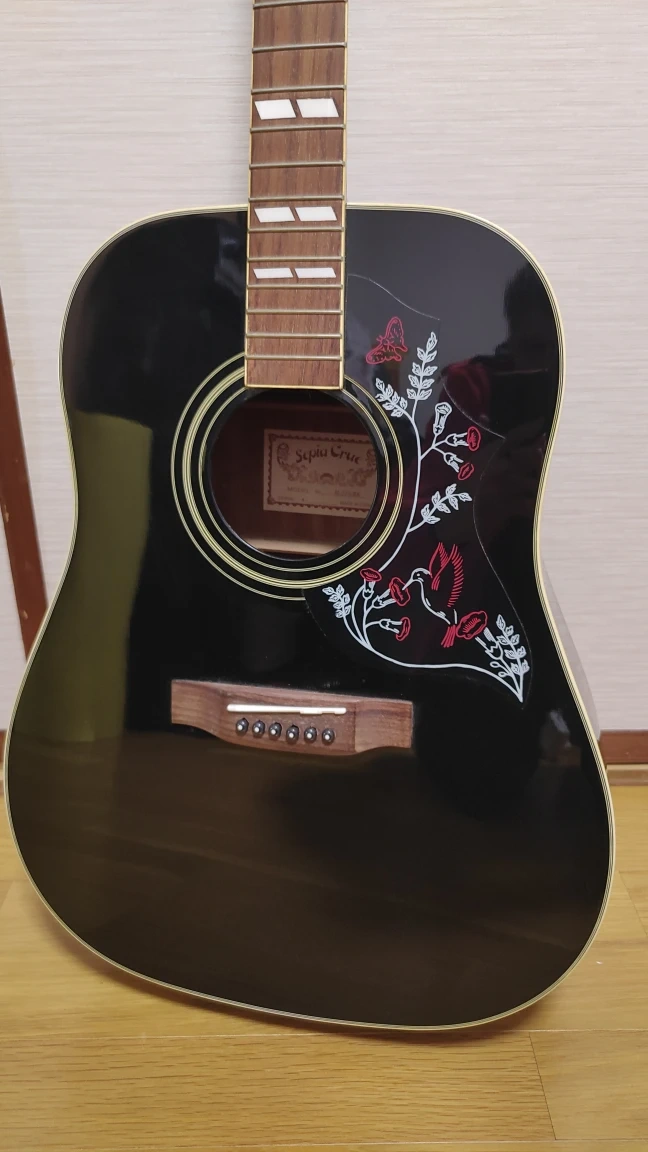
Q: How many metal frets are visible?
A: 12